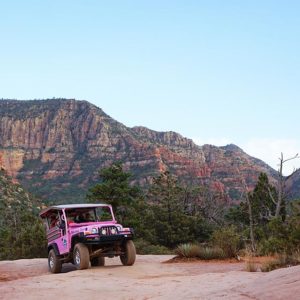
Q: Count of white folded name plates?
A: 0